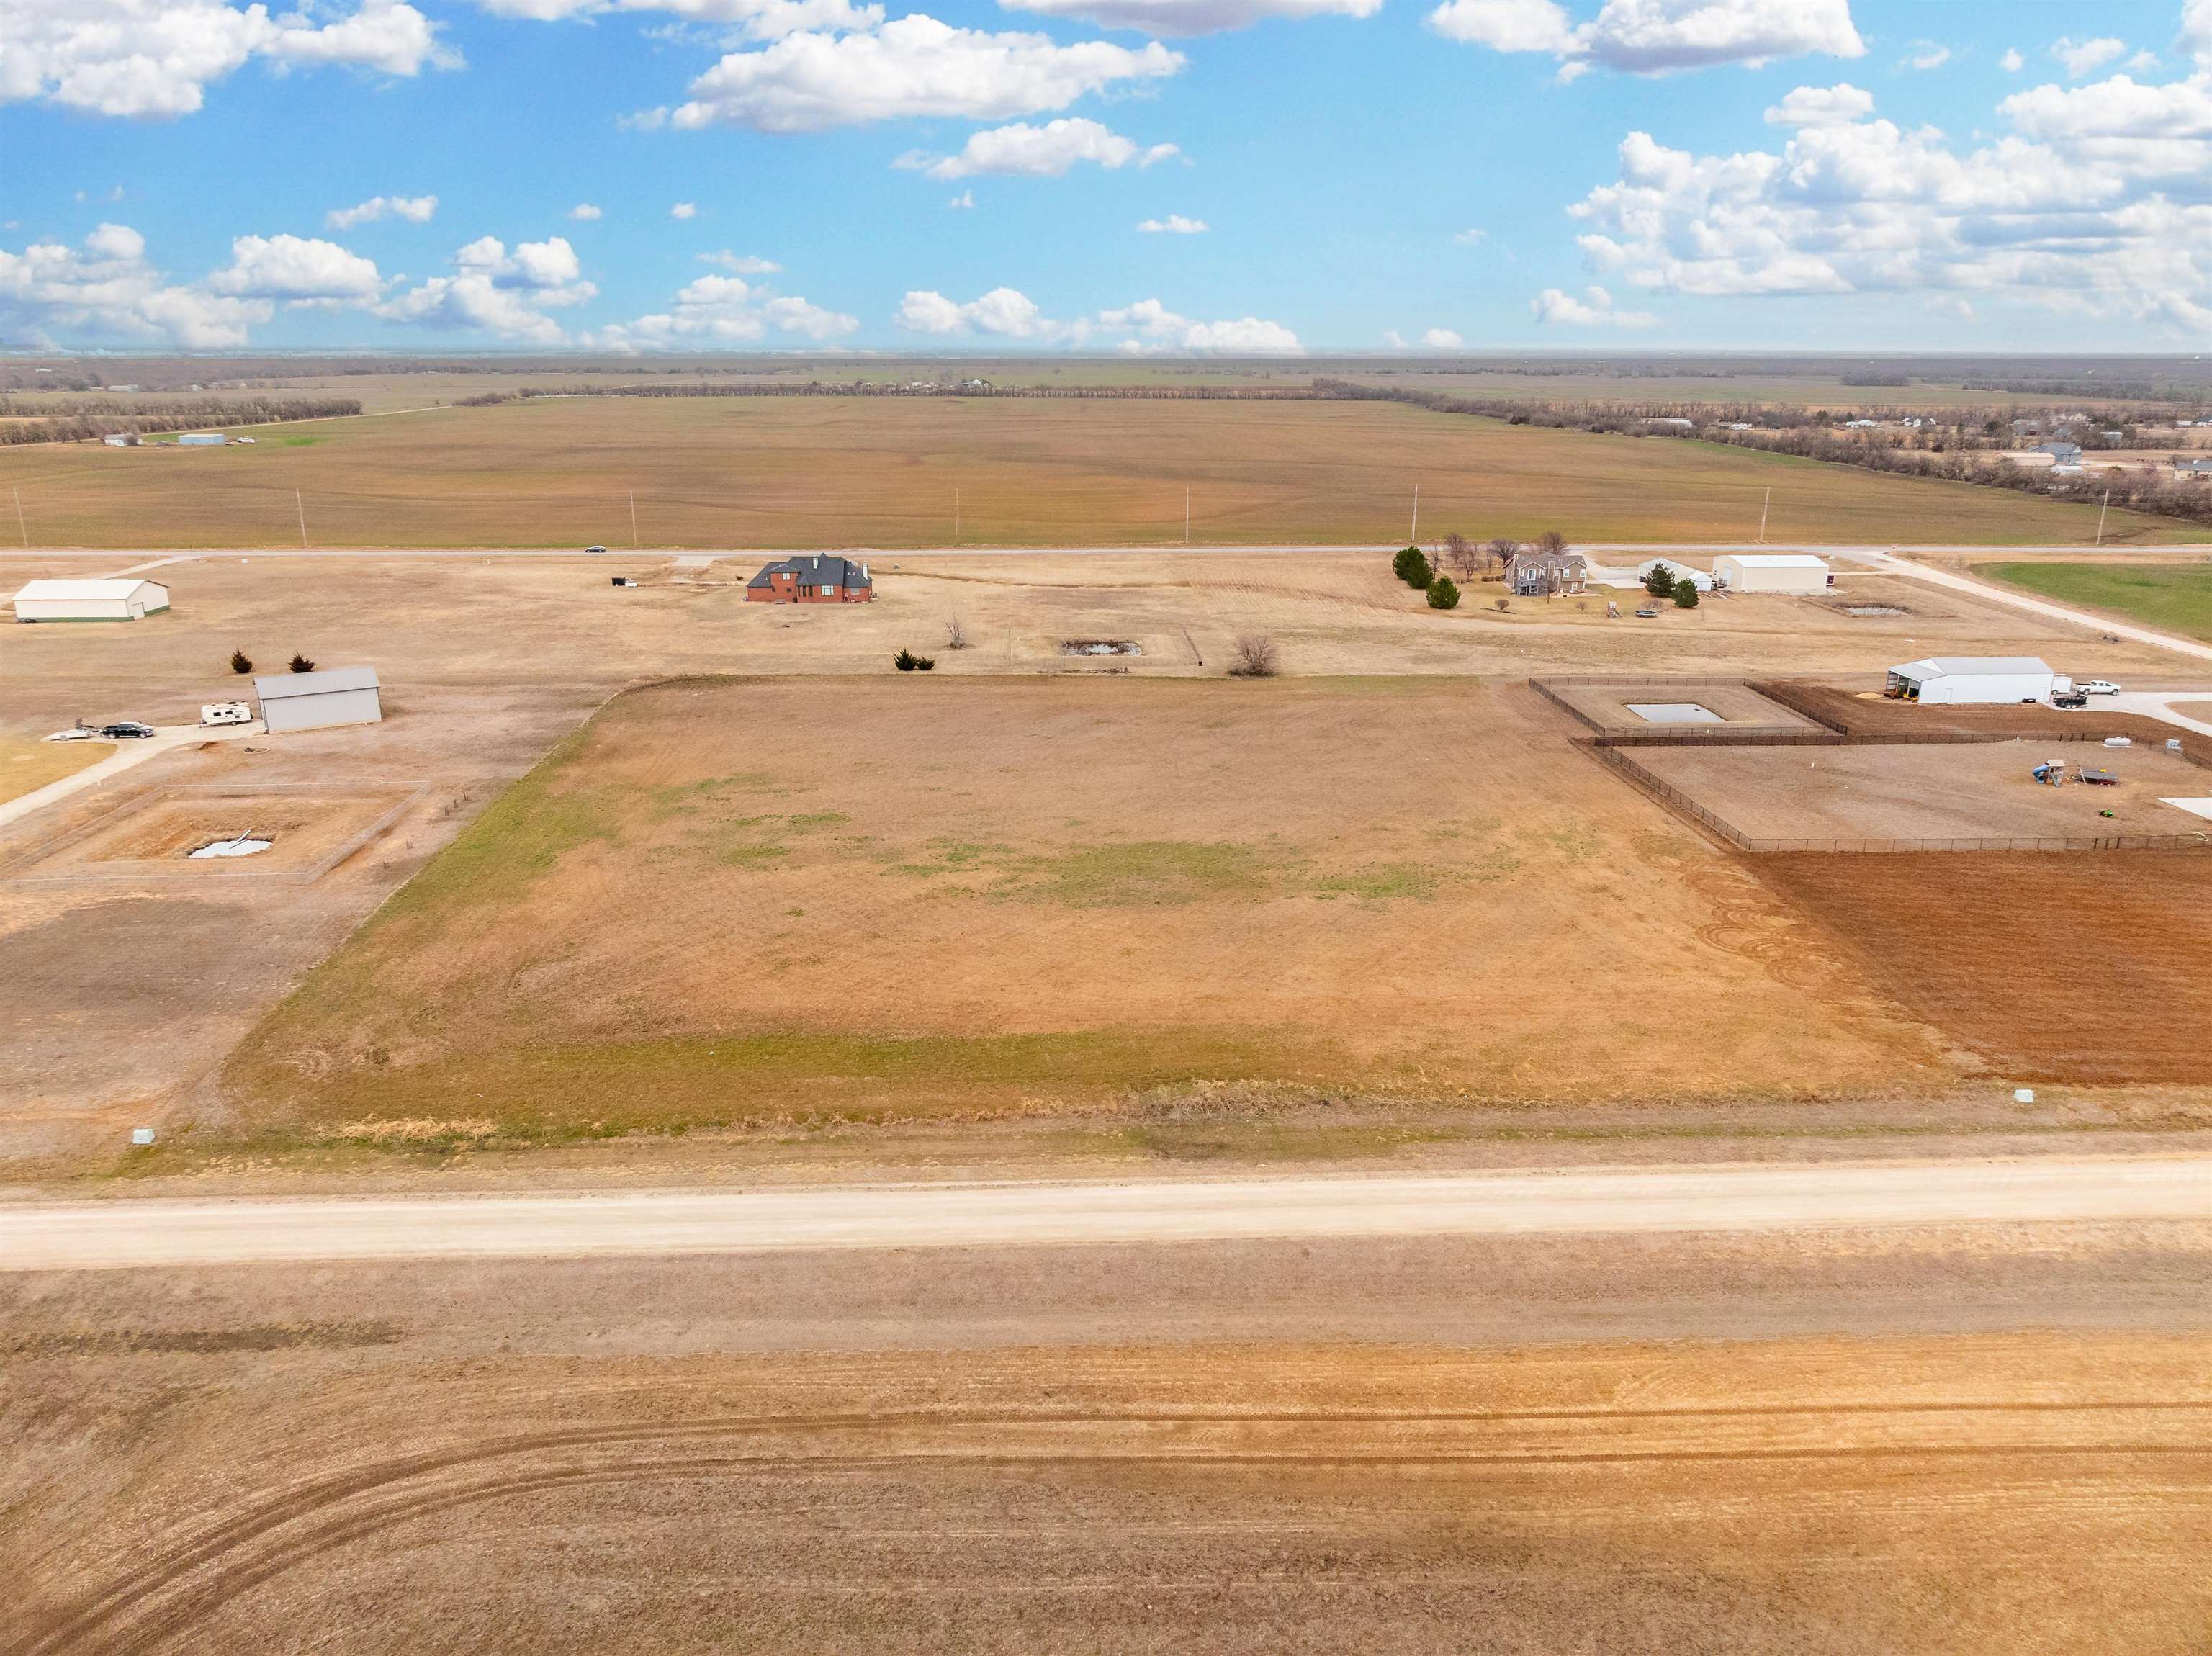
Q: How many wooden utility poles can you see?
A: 8